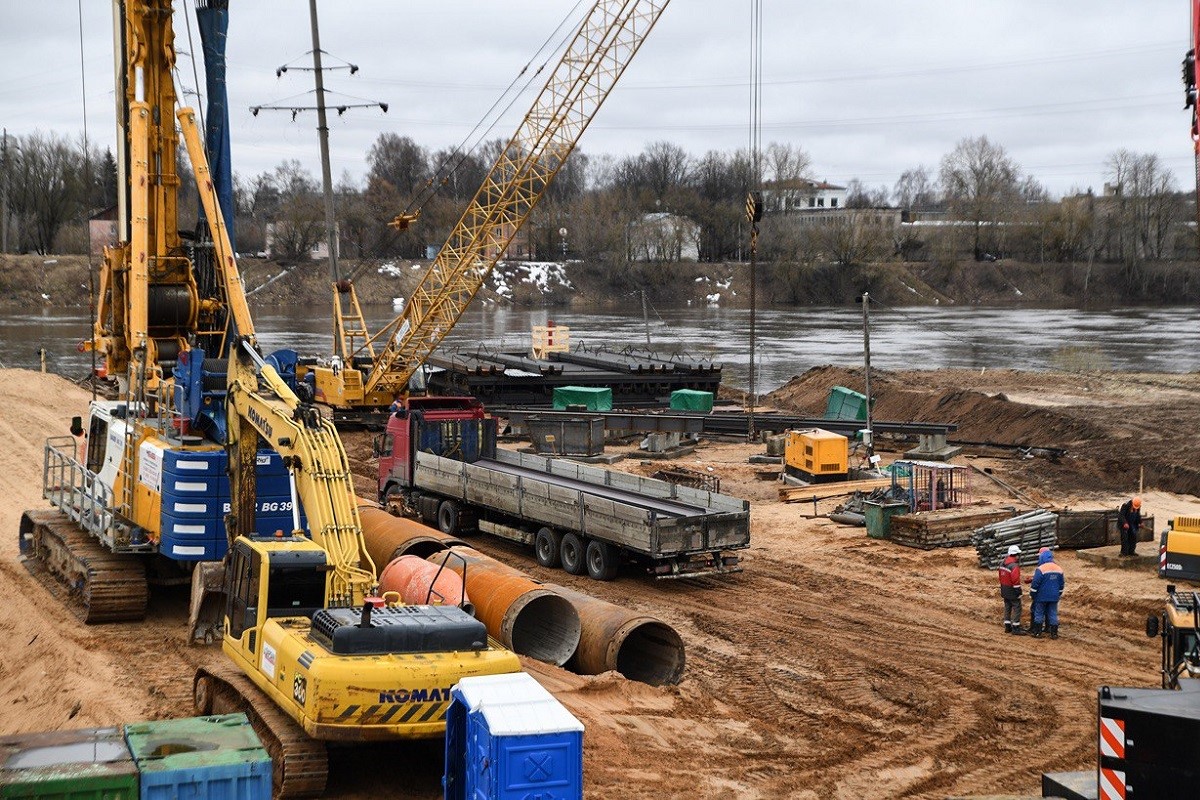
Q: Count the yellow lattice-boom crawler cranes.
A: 1